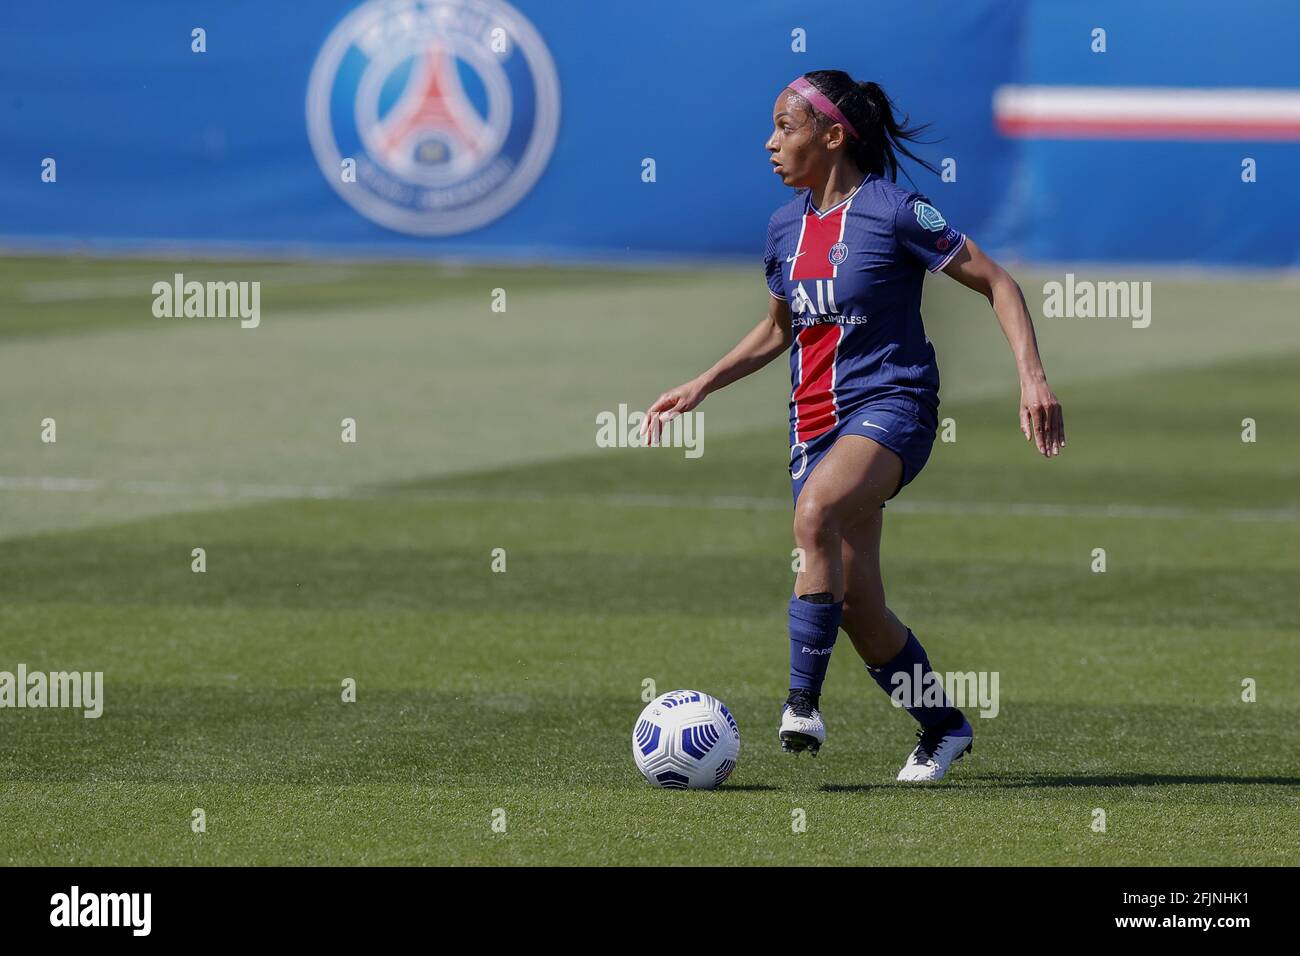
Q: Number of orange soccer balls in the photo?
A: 0